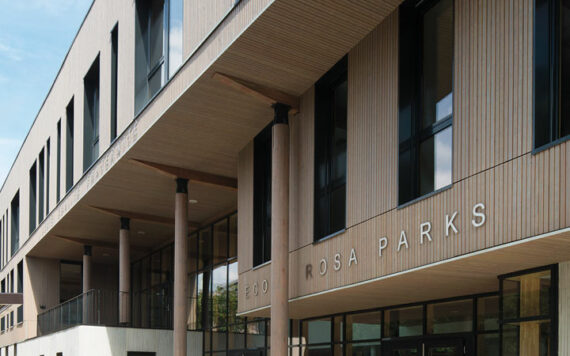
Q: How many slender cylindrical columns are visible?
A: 4